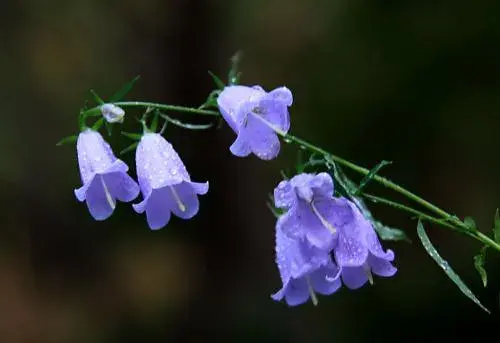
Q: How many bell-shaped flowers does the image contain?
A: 6